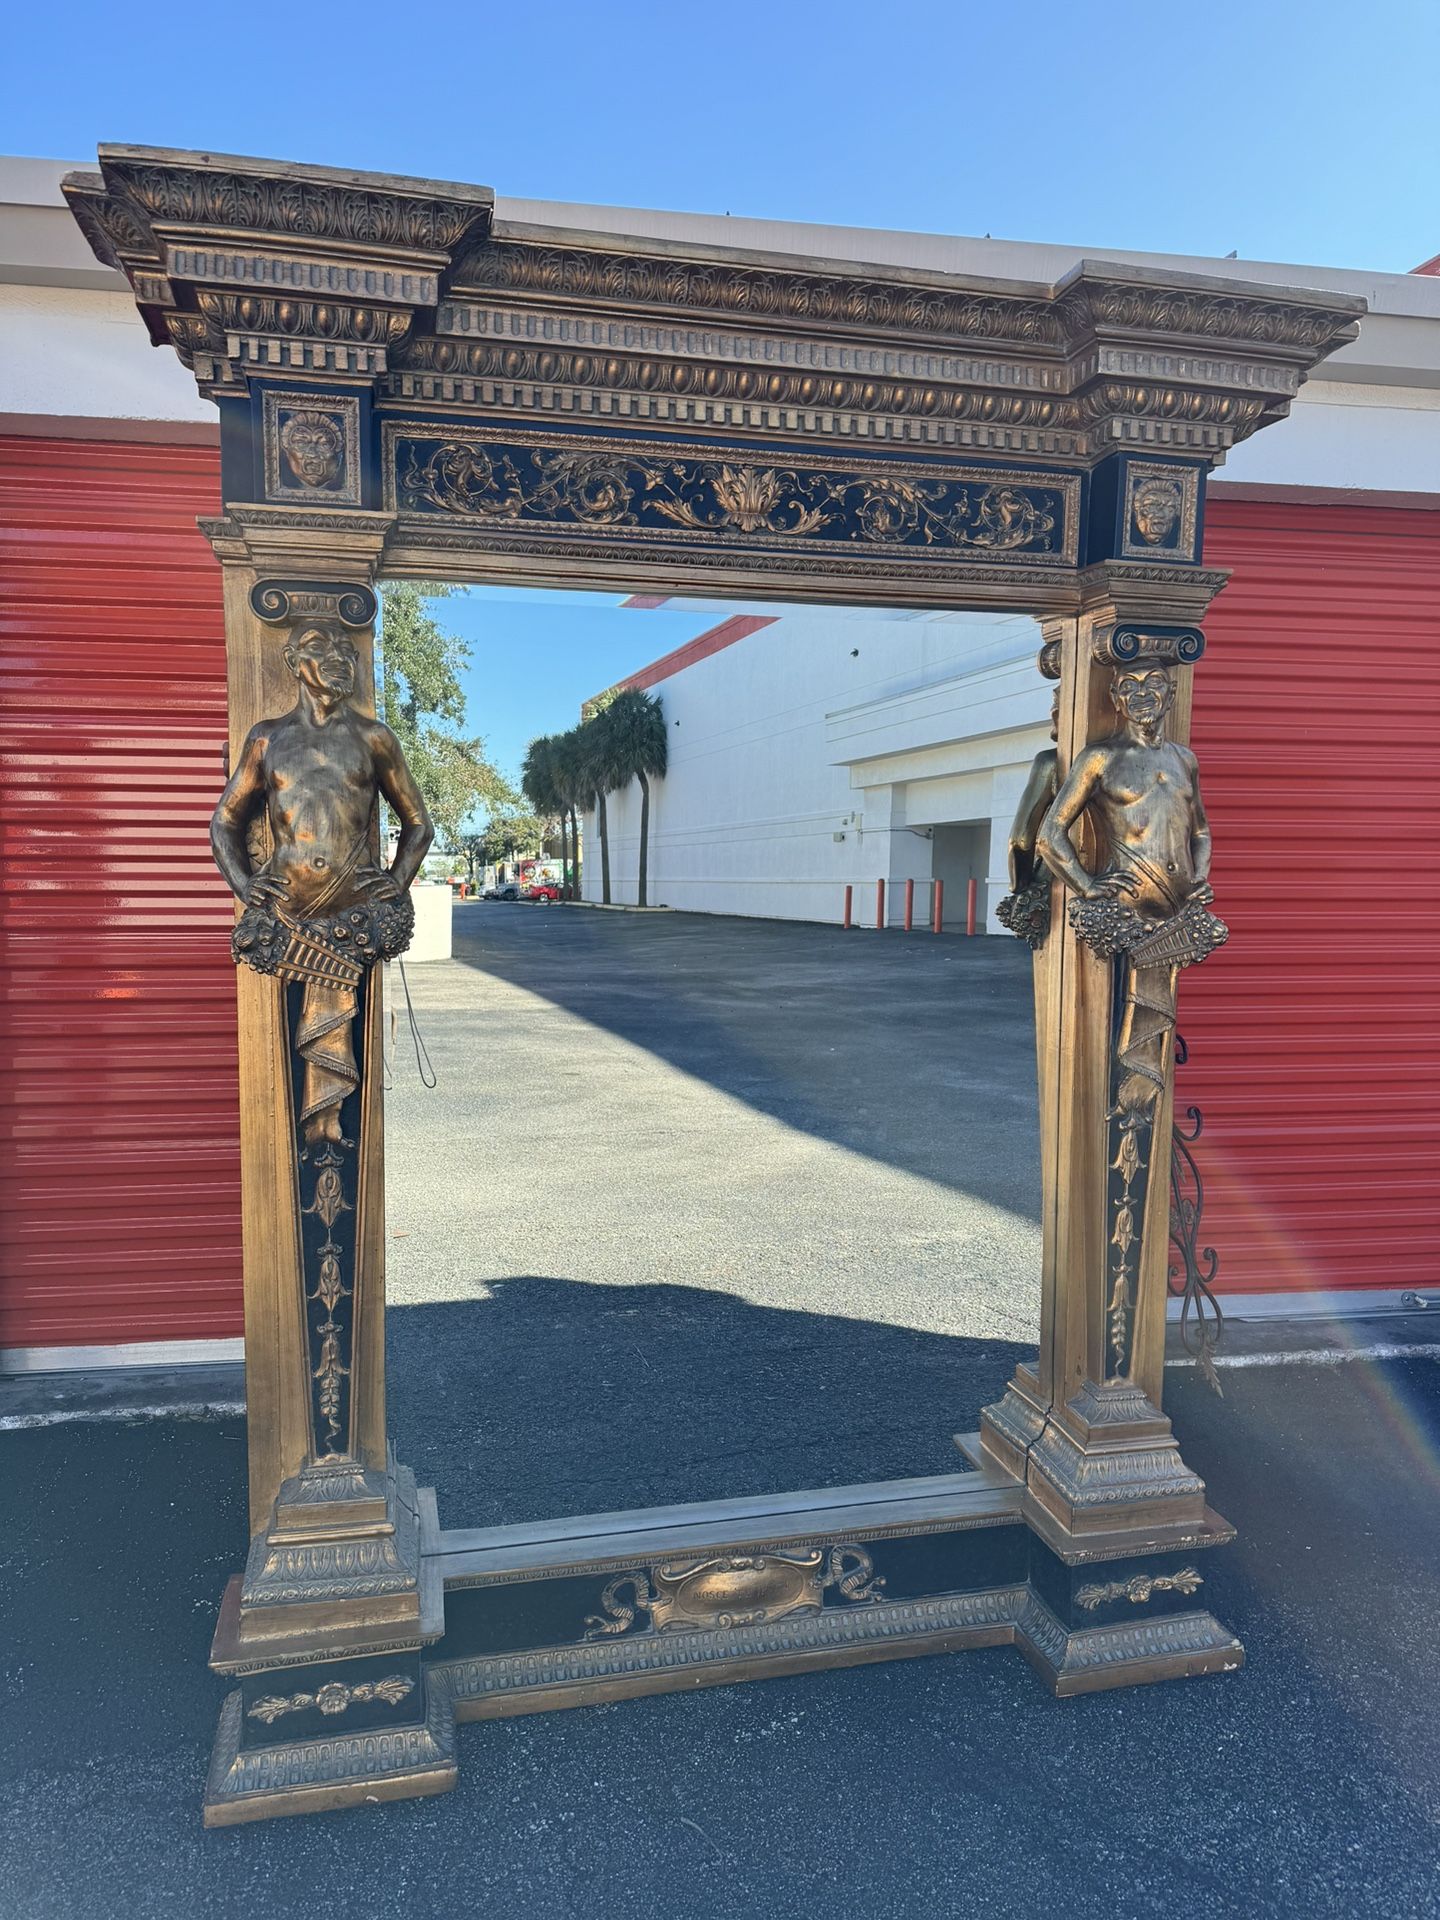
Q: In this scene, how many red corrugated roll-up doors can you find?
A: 2